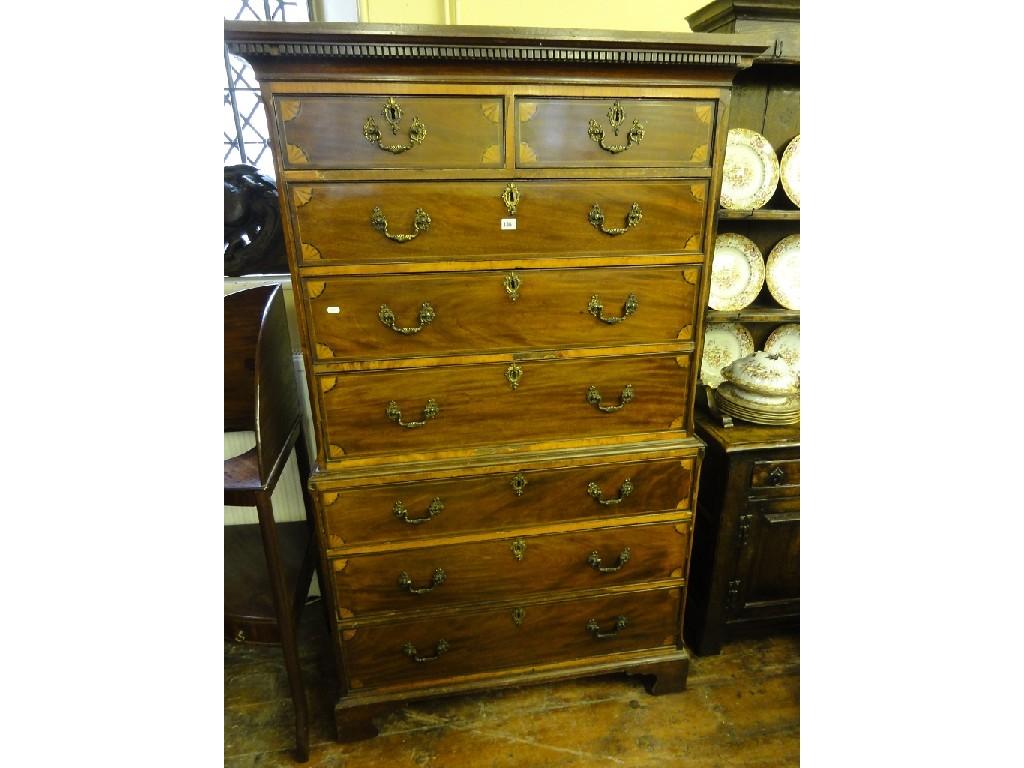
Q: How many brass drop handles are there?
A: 14